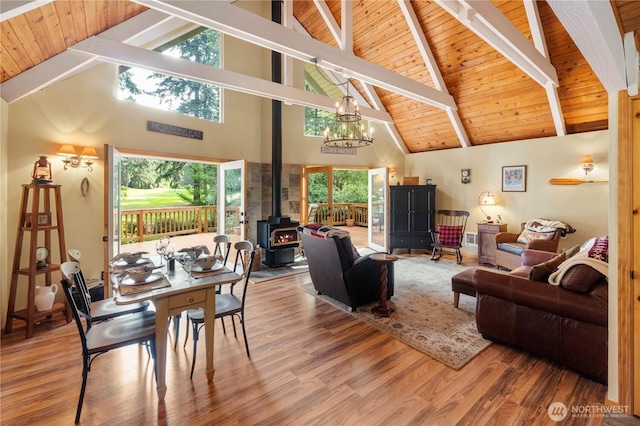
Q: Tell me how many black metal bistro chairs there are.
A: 4